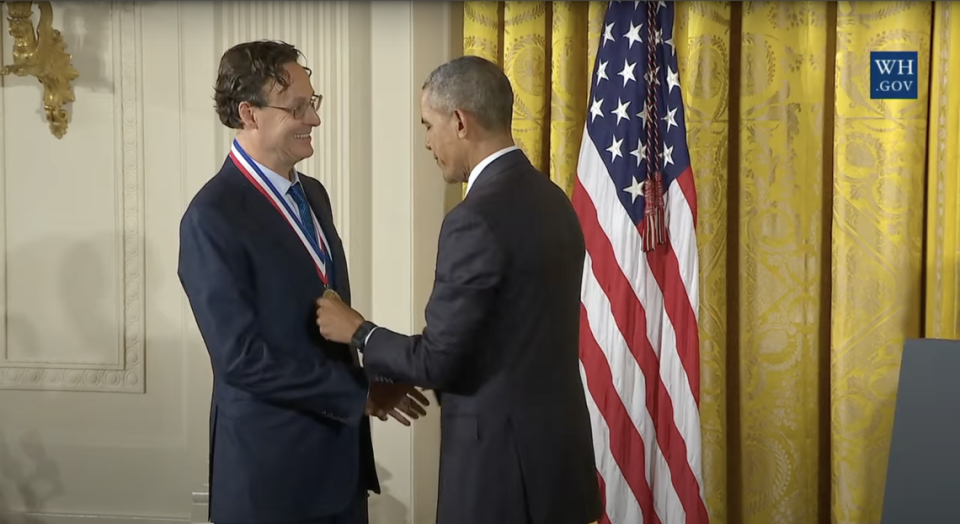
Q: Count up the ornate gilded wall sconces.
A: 1